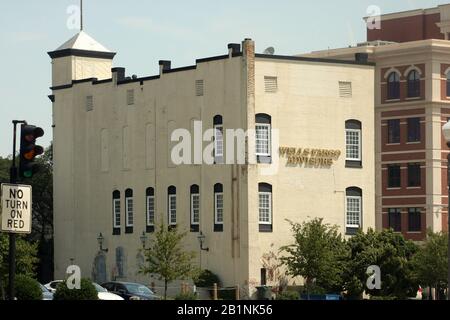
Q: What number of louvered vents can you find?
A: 5